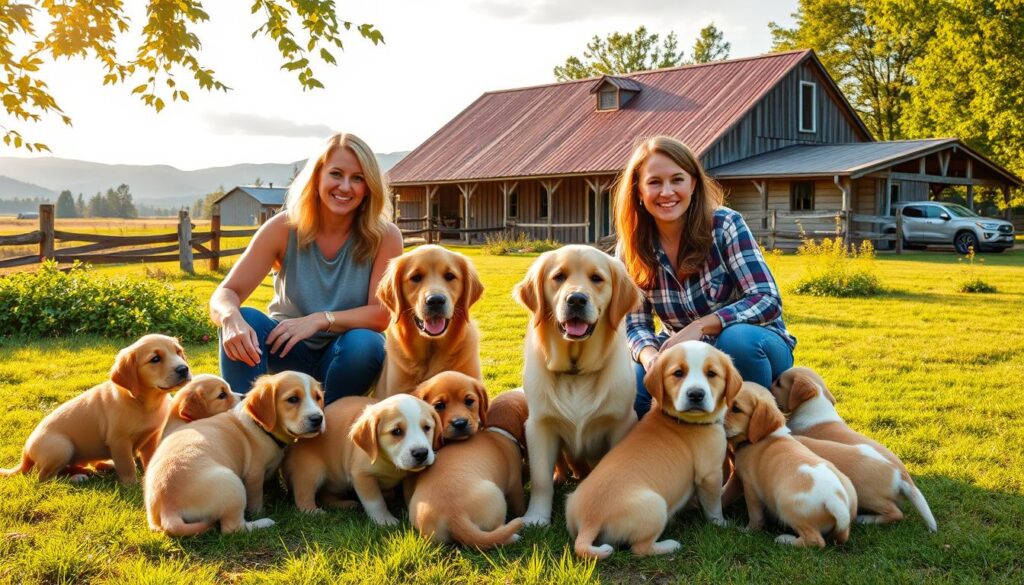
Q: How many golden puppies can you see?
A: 9